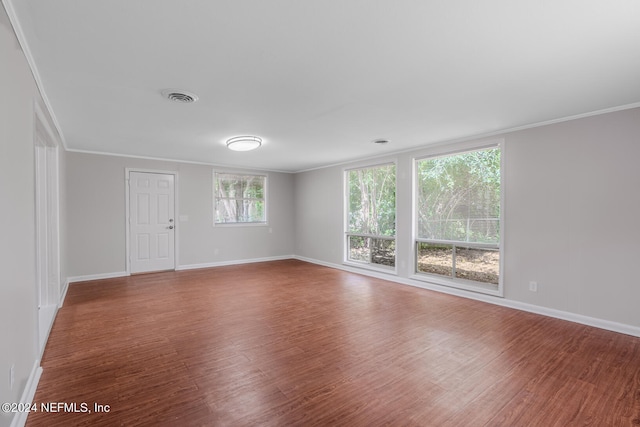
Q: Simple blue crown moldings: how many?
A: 0